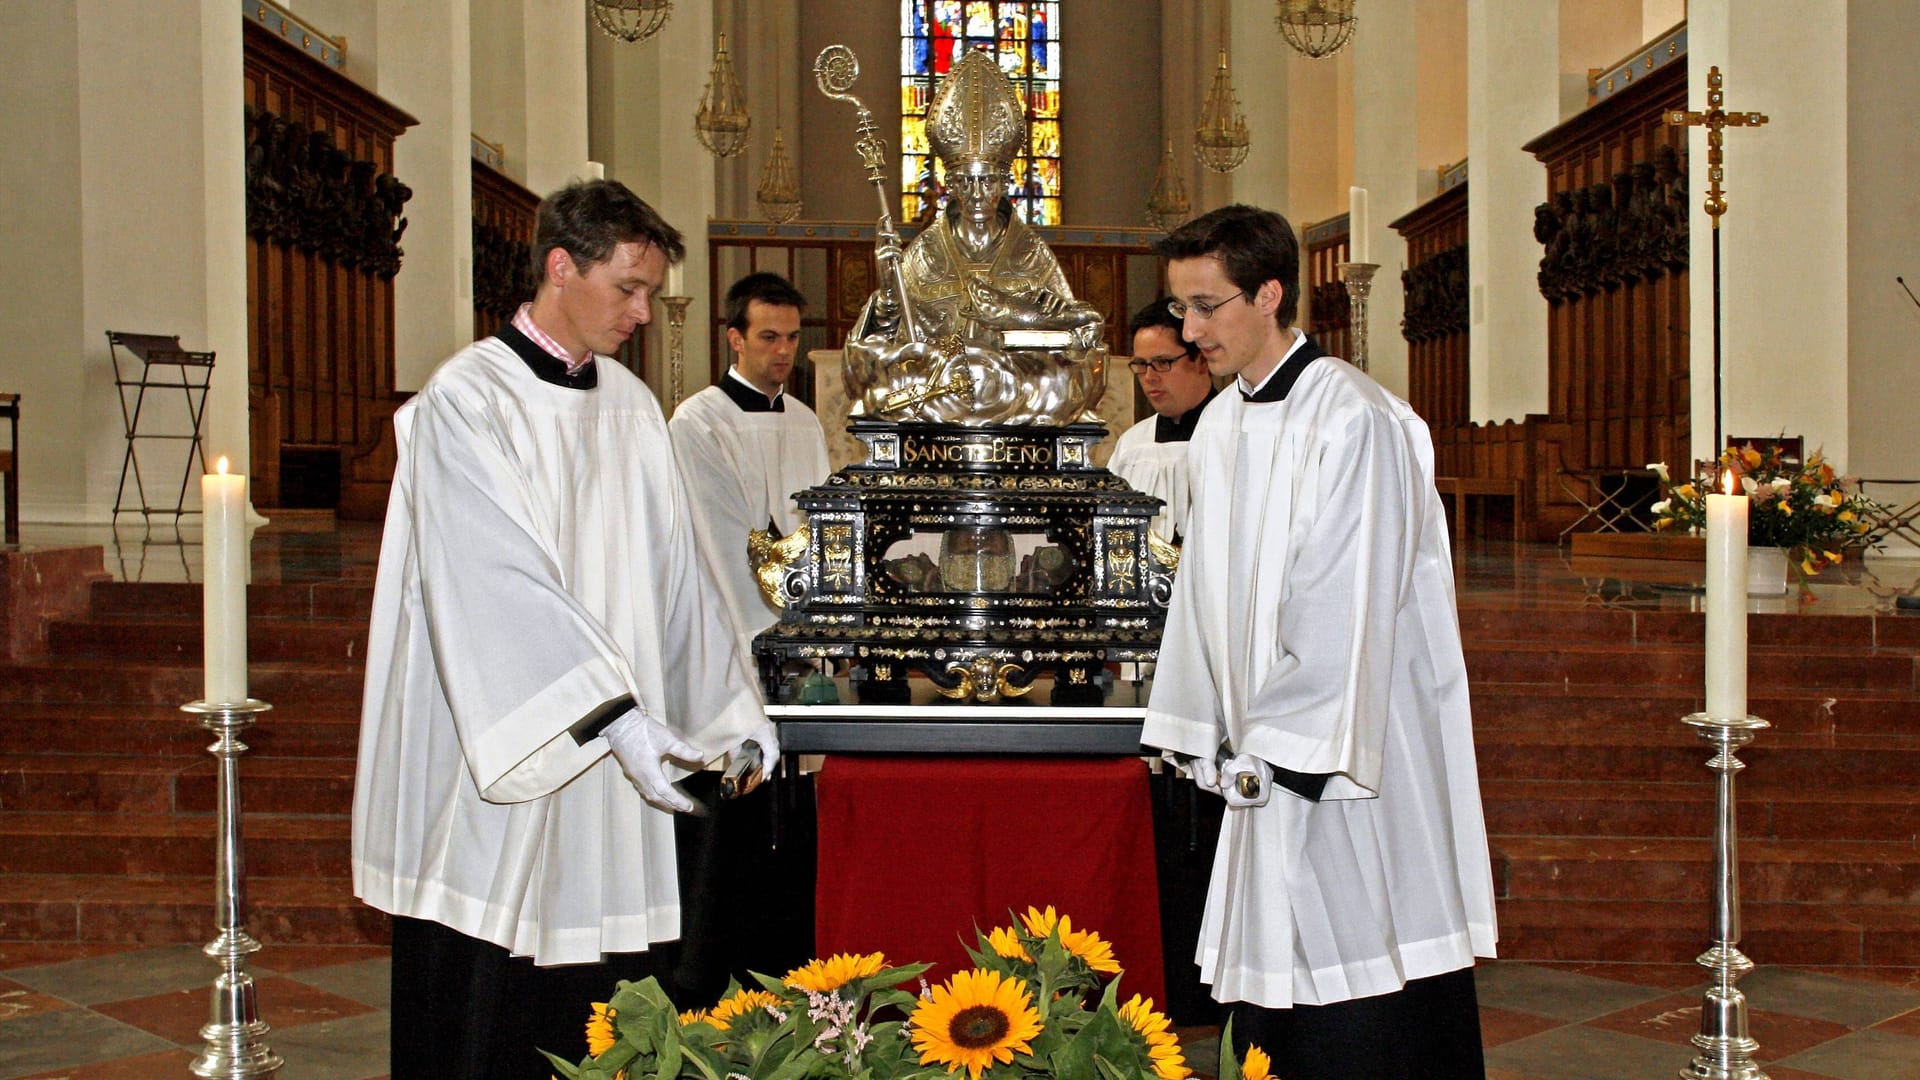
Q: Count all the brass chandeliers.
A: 6